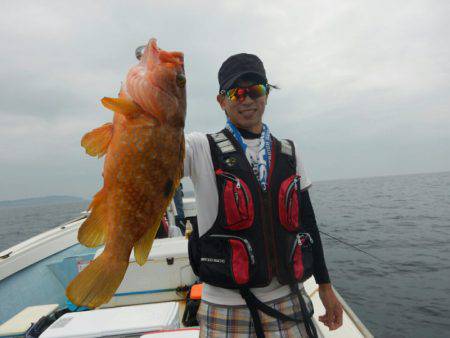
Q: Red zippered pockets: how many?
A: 4